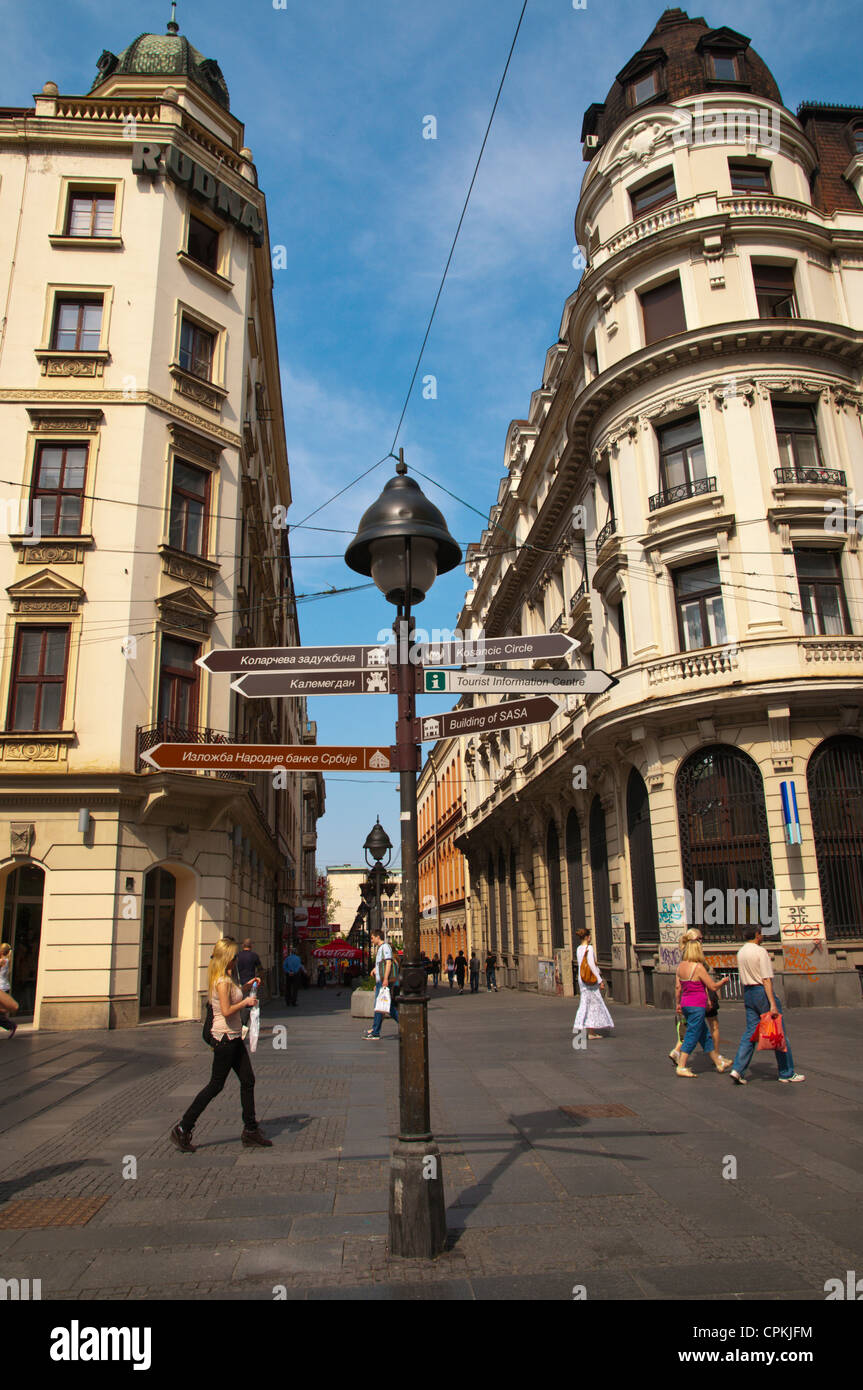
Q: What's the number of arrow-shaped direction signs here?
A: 6